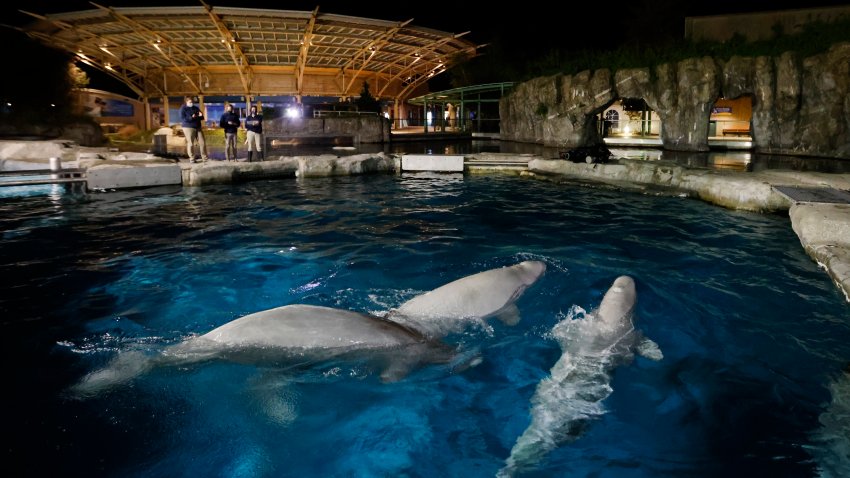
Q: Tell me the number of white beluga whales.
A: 3